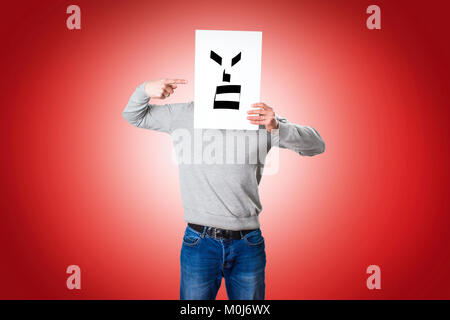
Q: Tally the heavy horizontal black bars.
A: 2